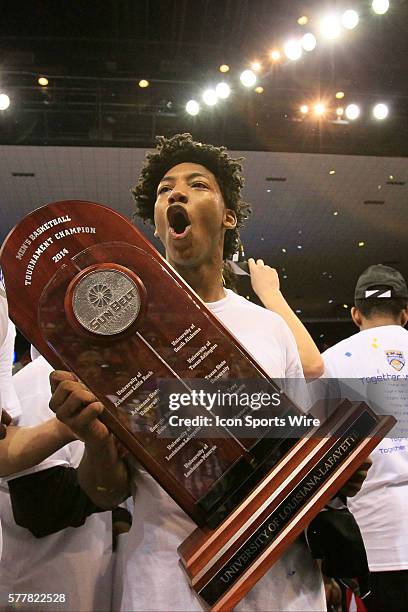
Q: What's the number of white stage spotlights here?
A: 12